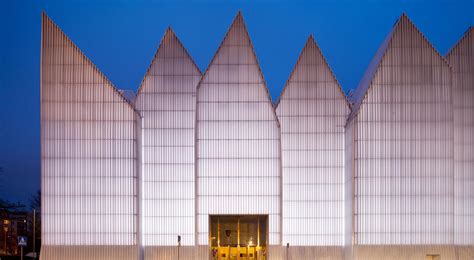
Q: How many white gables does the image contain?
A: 6